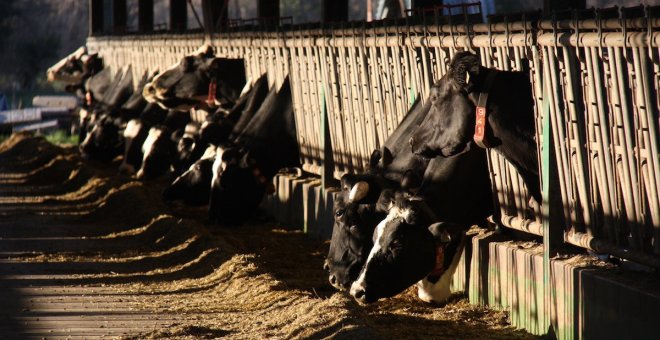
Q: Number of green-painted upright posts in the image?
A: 3